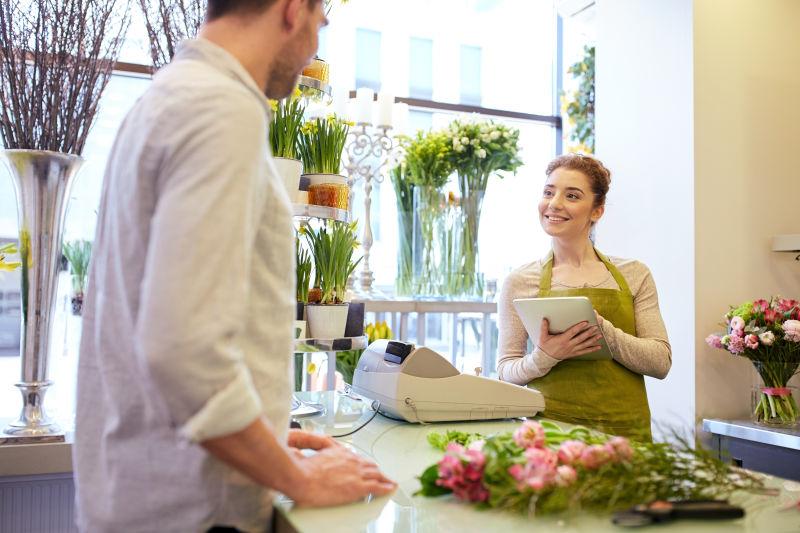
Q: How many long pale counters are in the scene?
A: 1